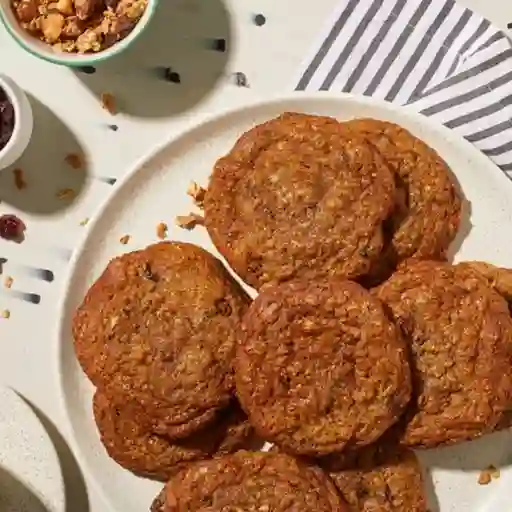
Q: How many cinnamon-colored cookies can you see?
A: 9